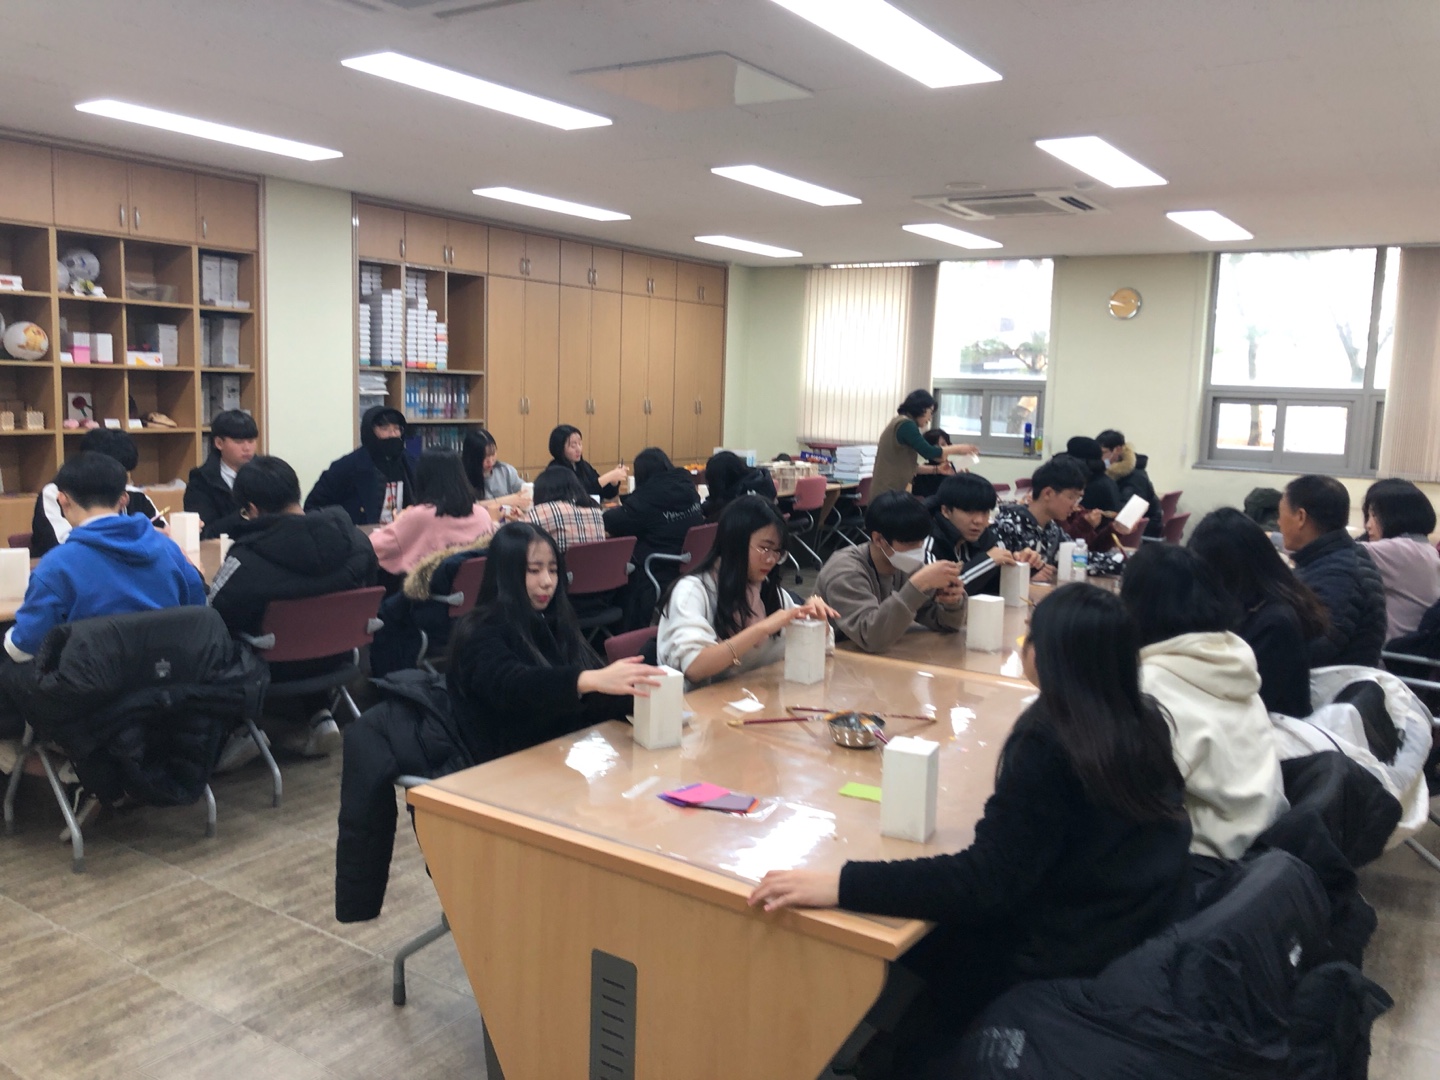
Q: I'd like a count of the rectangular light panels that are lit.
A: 9